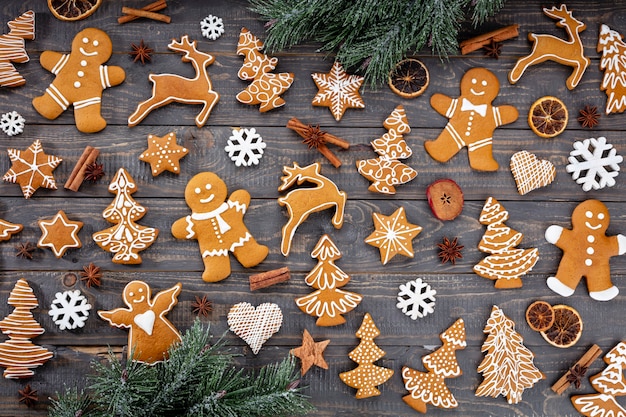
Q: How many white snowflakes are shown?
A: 6